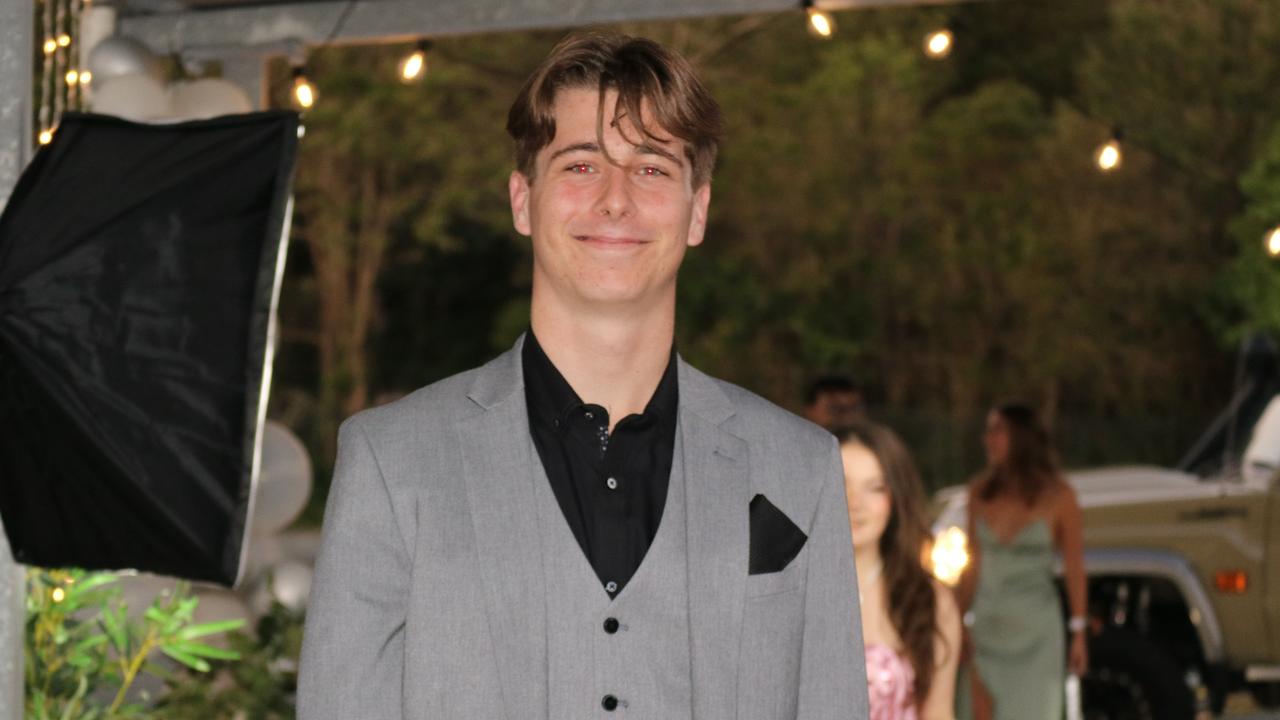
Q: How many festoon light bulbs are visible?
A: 6